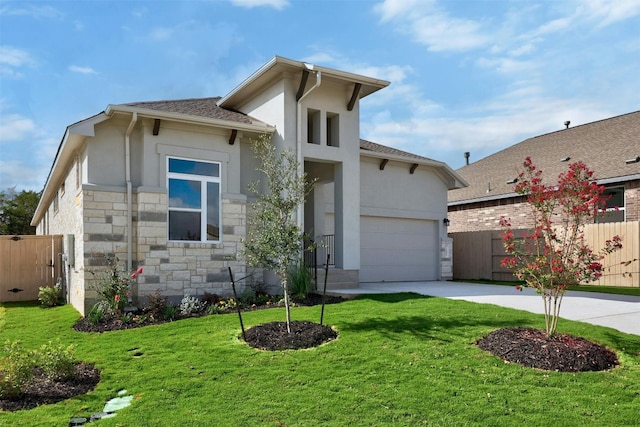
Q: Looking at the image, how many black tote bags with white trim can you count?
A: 0